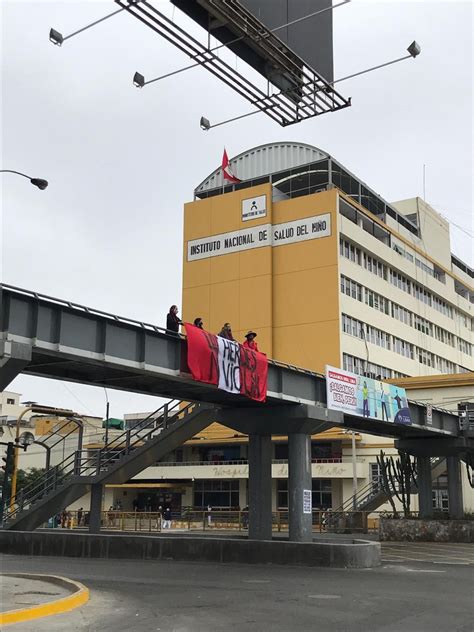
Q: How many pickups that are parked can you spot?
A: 0